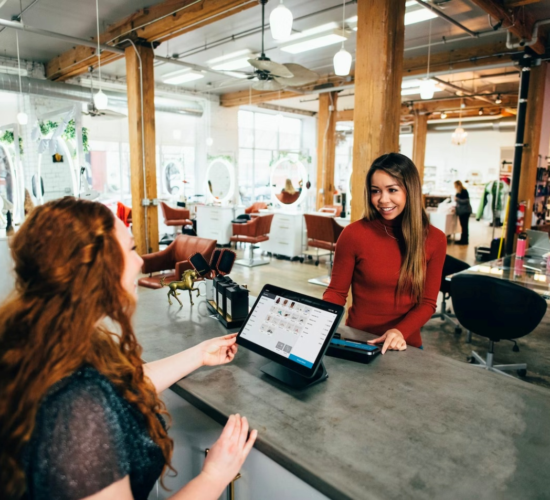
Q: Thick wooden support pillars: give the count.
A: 5